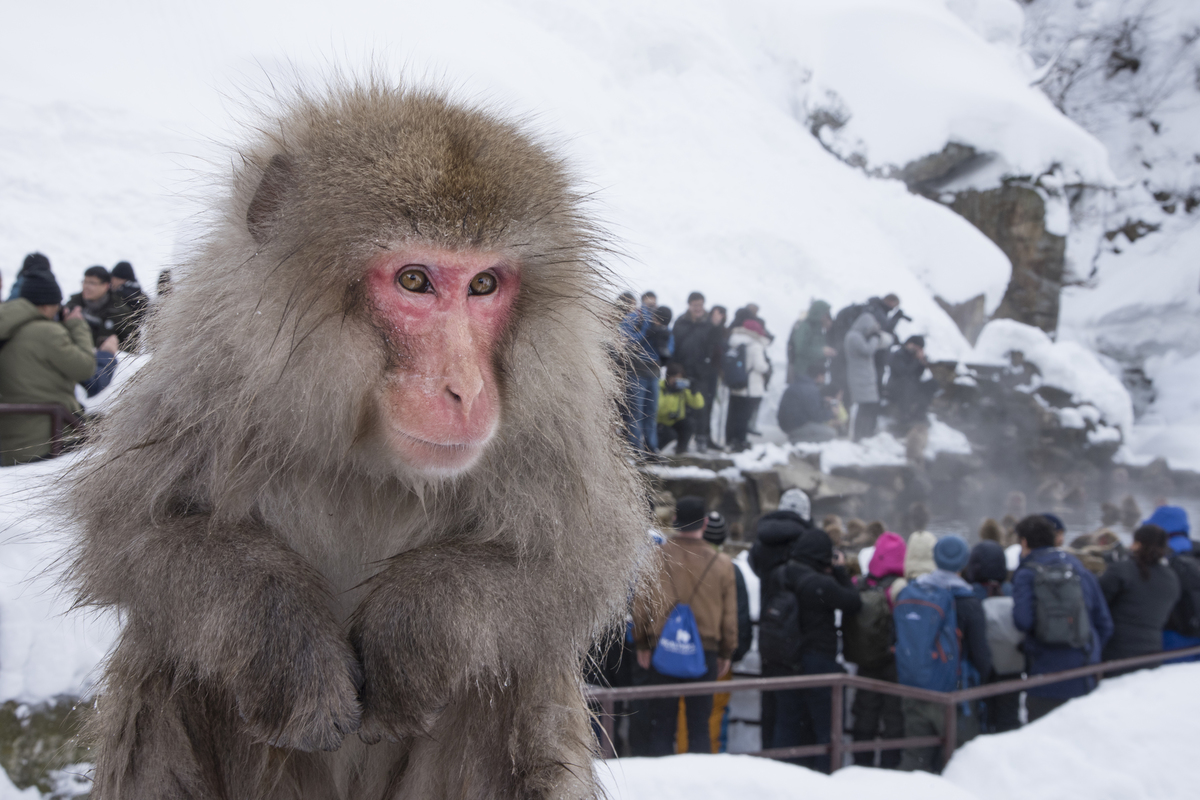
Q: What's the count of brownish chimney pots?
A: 0